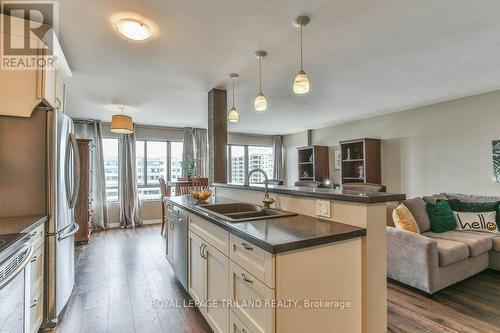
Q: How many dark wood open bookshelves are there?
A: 2